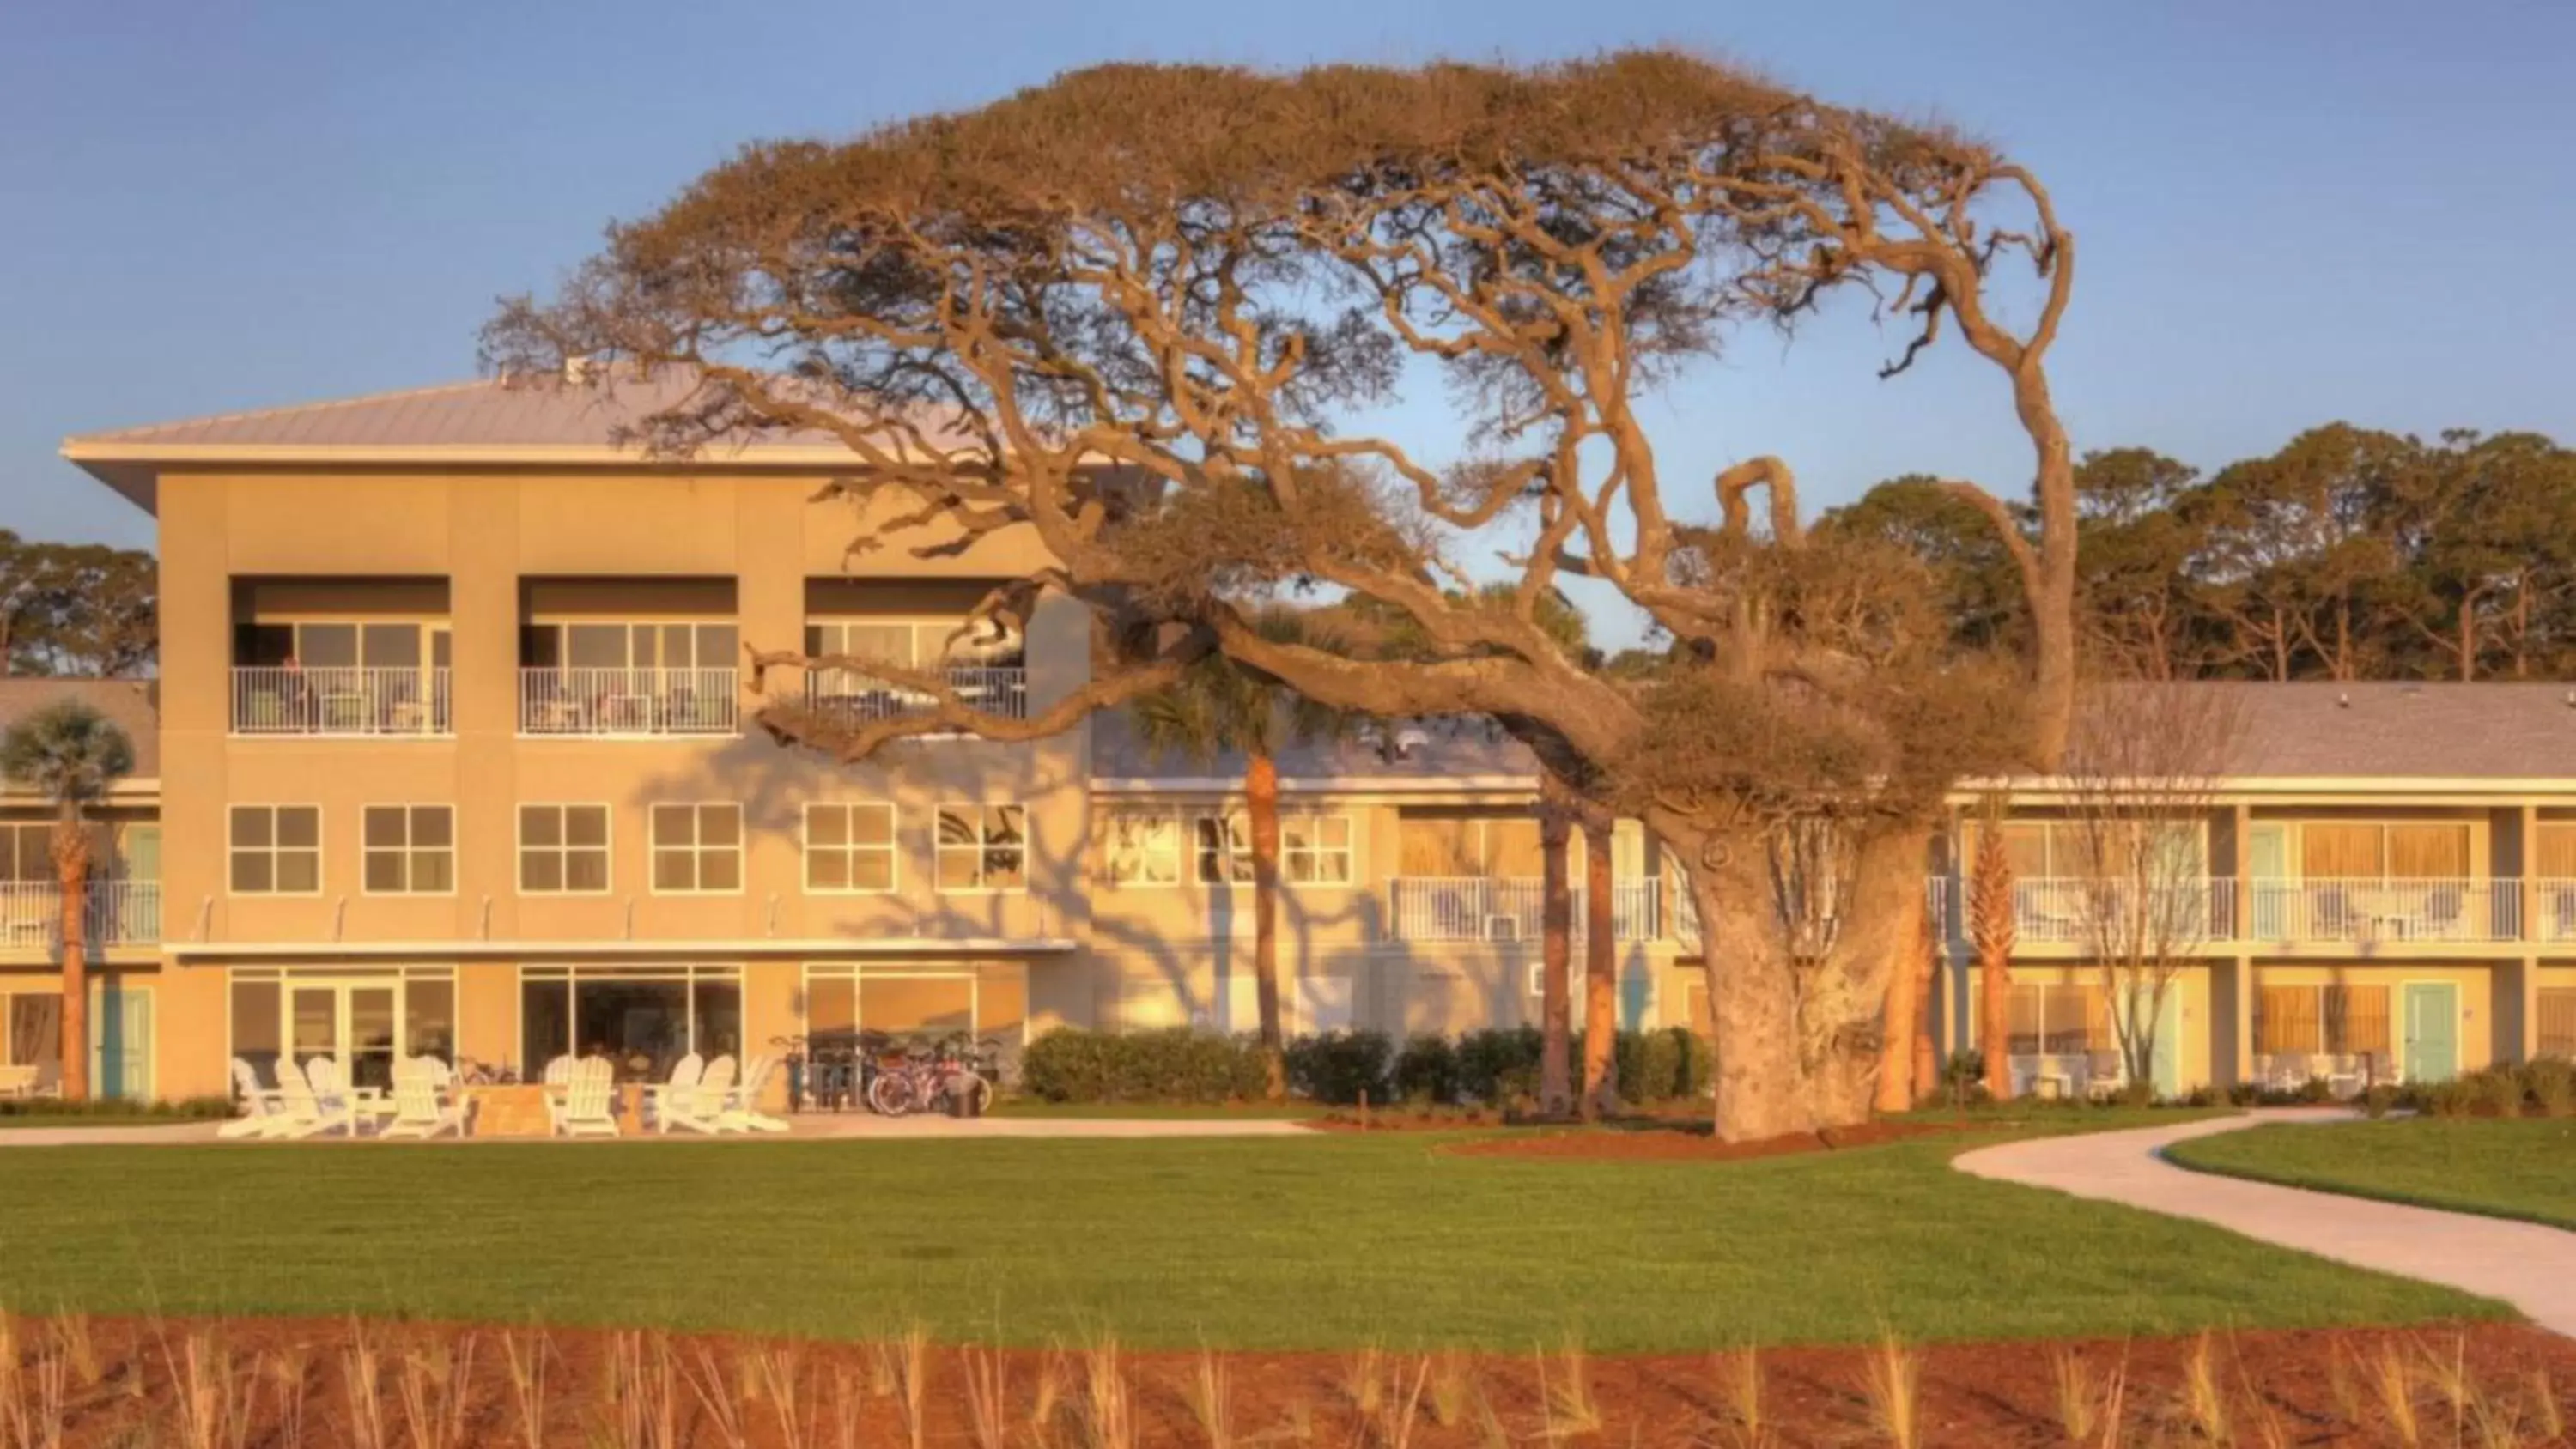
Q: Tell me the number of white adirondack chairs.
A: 10